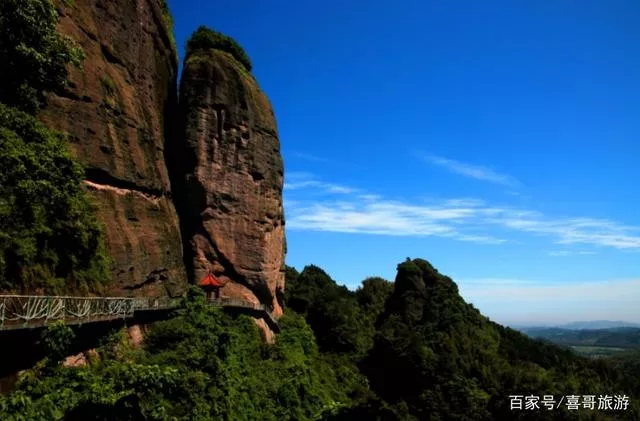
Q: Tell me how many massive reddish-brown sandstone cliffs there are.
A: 2